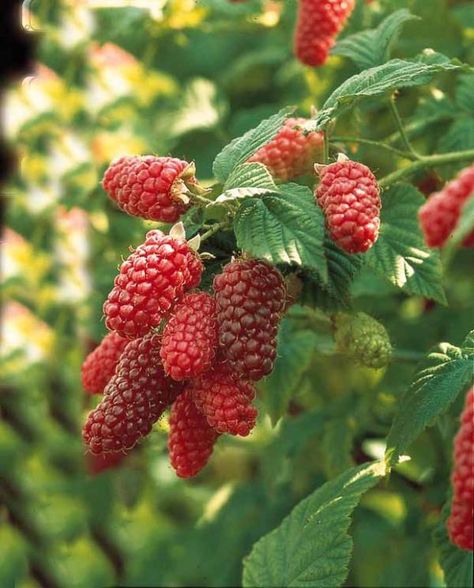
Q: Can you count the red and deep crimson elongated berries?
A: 13